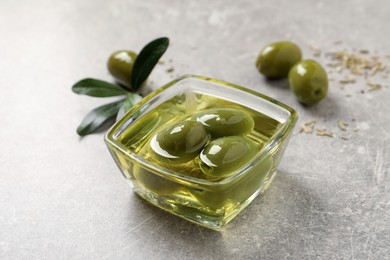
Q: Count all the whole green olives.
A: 6